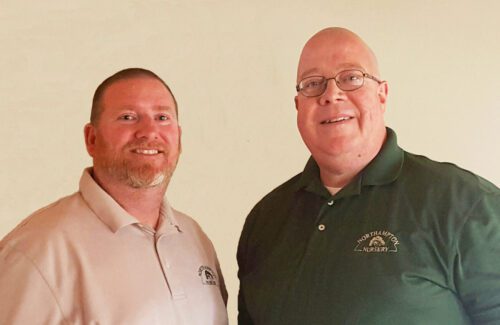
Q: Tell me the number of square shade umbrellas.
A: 0